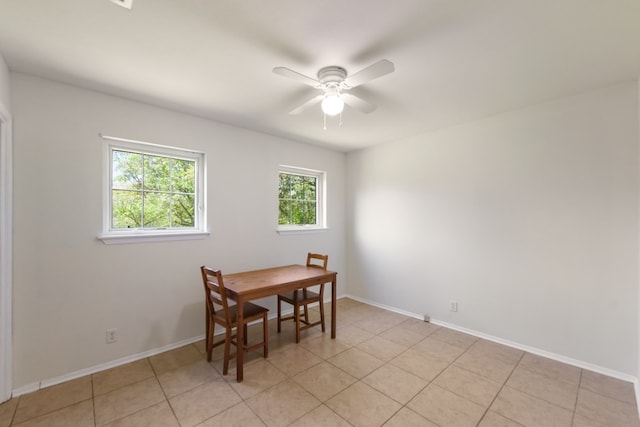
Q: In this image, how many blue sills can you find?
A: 0